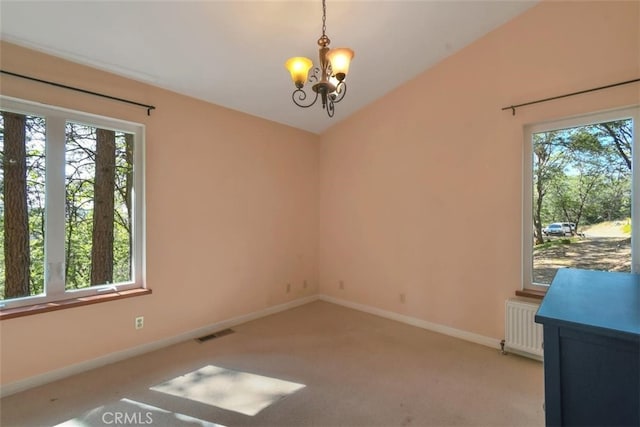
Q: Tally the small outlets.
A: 5